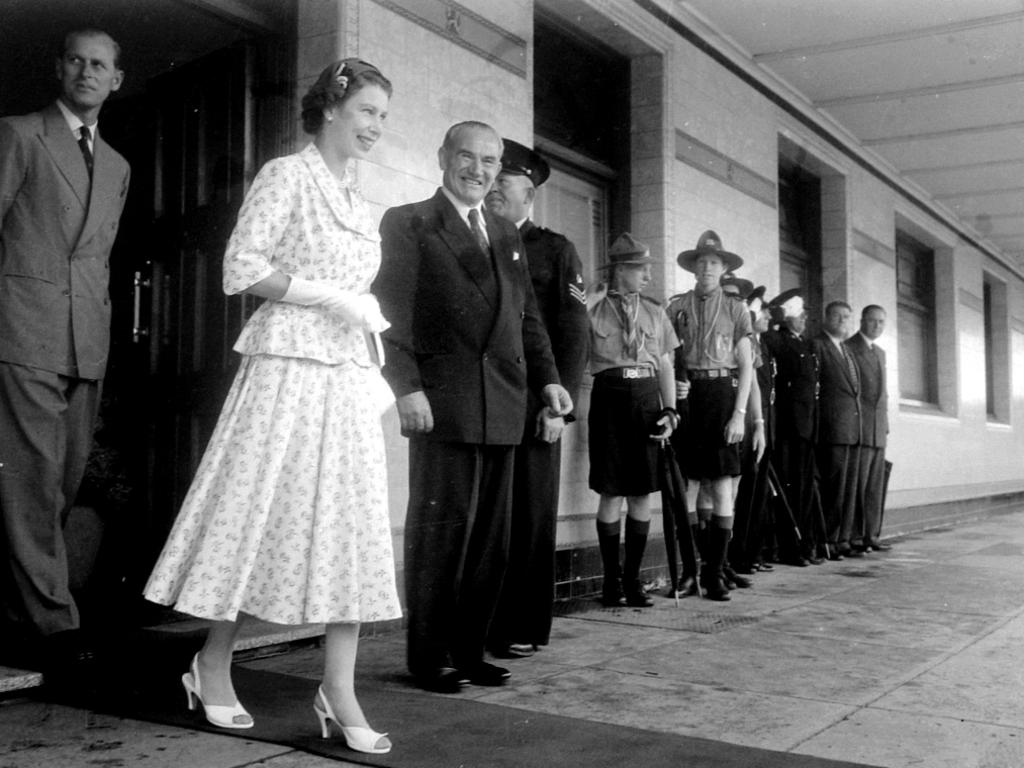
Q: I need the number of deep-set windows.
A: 4